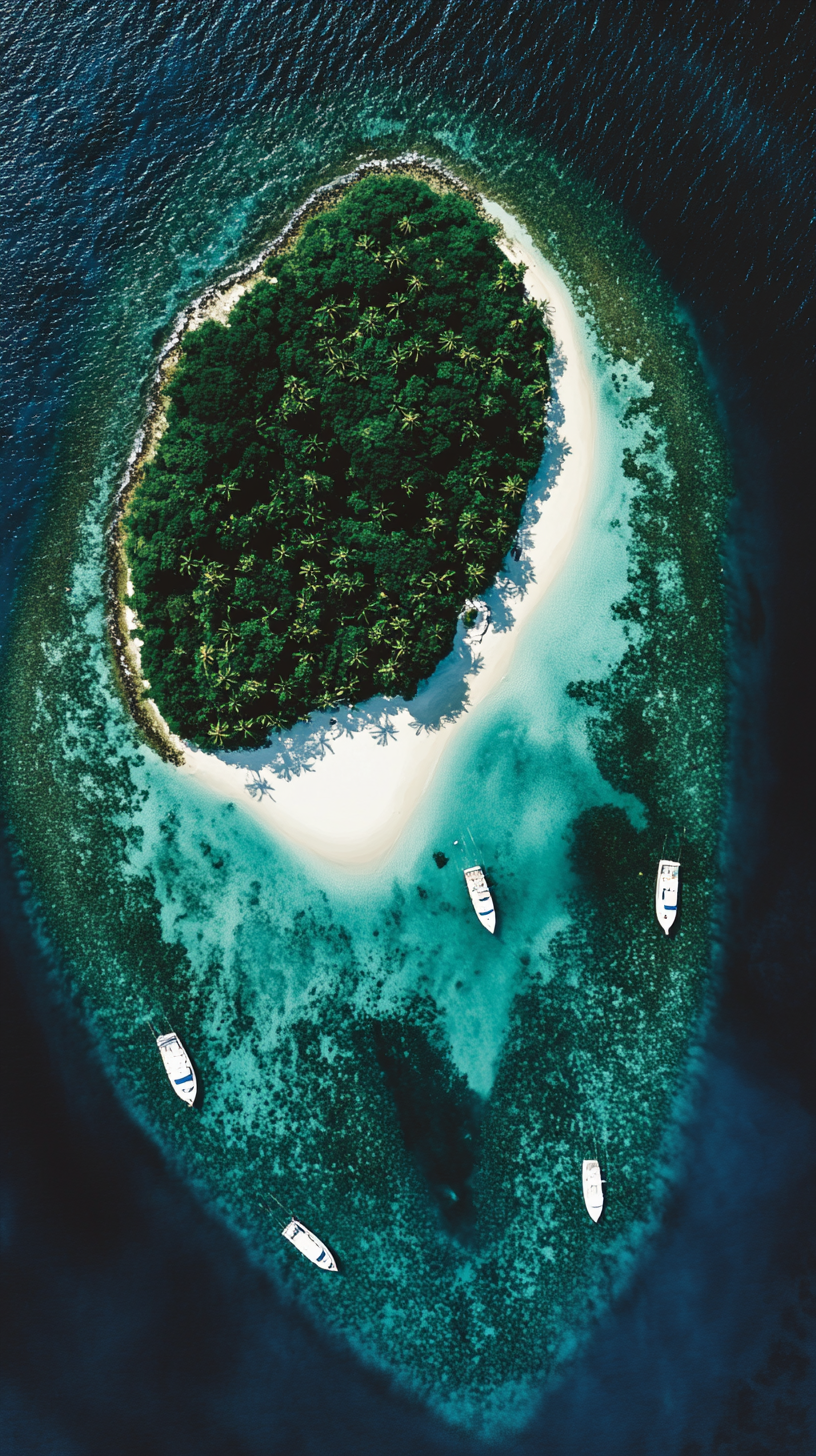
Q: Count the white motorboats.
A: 5